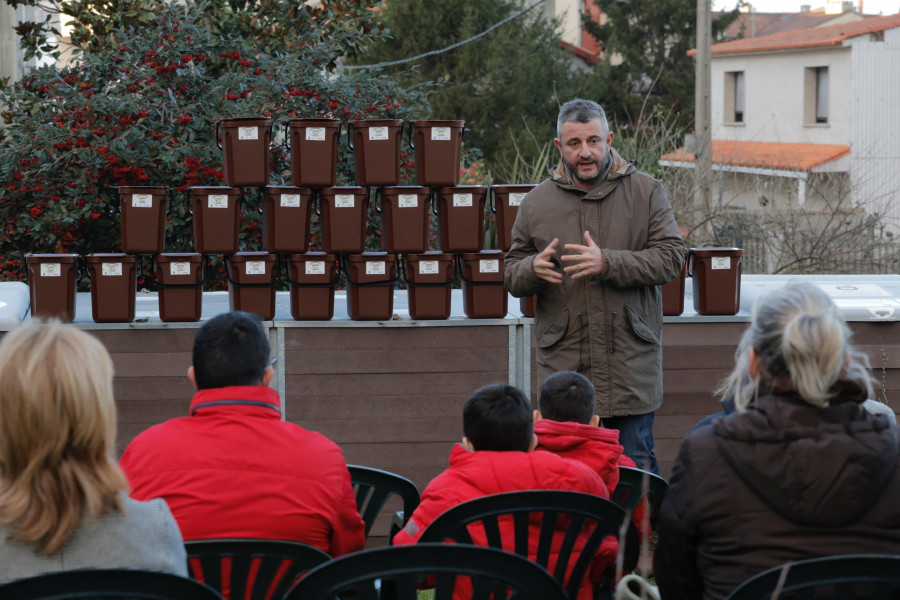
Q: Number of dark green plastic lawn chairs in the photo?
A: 7